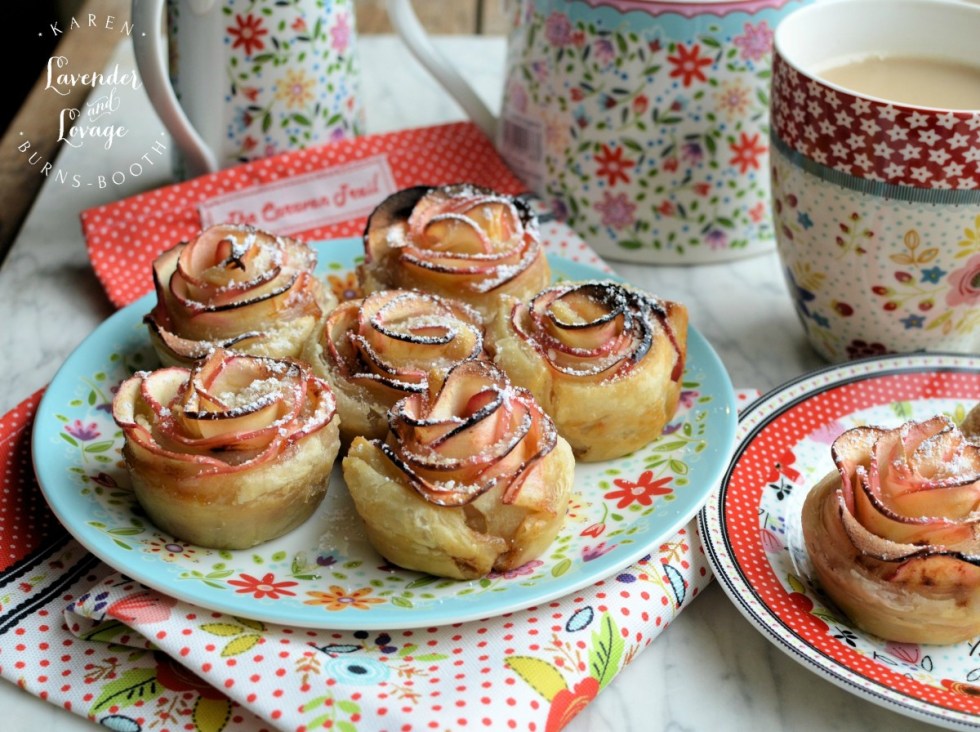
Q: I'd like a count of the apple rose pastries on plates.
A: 7